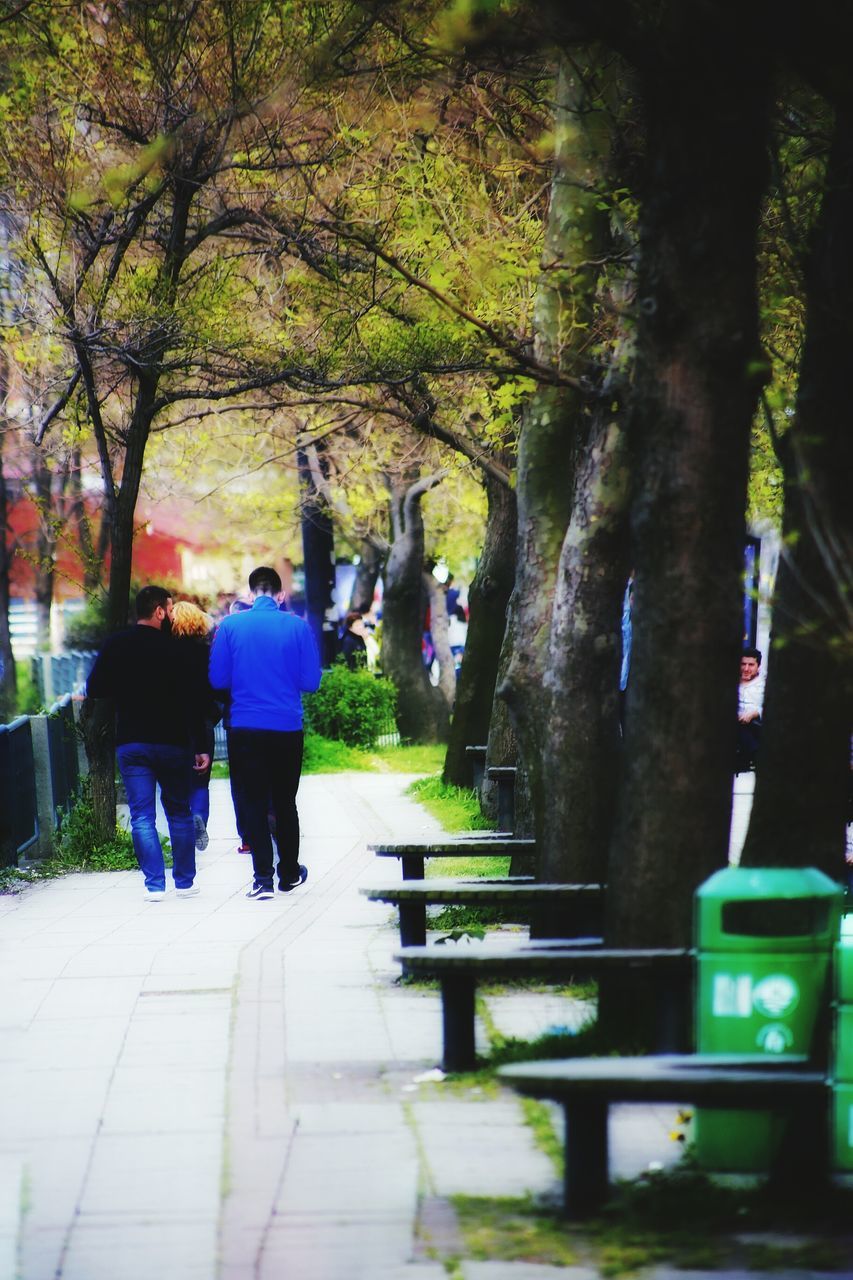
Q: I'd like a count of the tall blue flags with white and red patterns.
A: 0